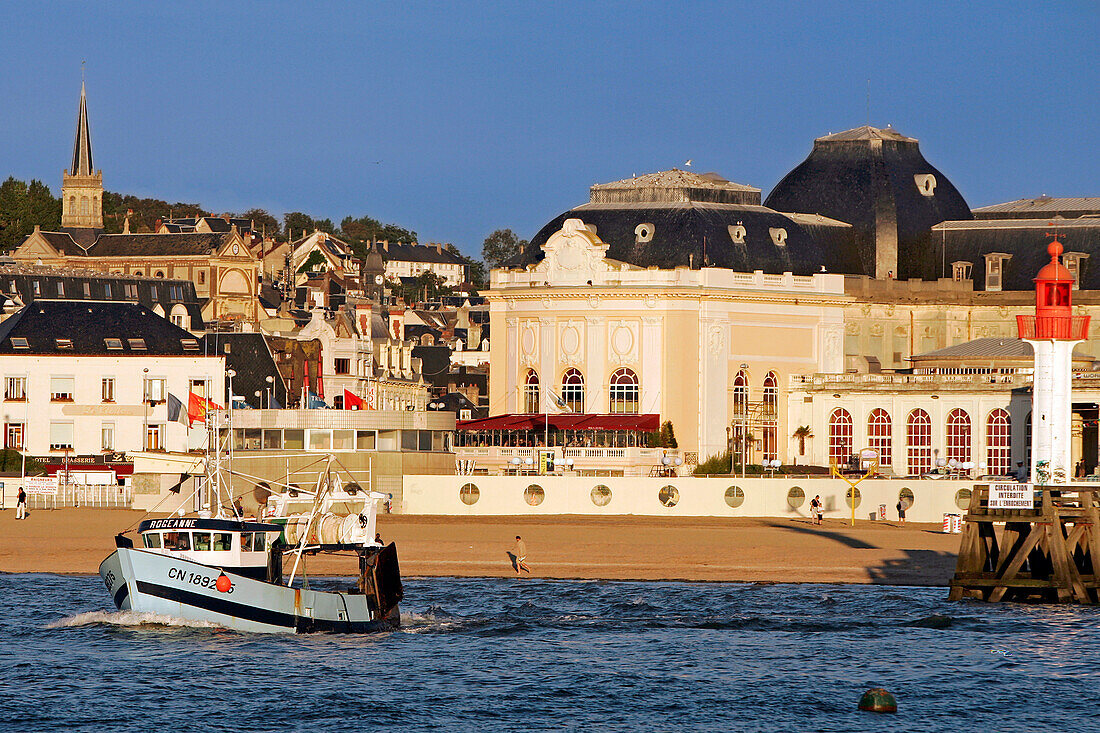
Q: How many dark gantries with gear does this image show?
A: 1